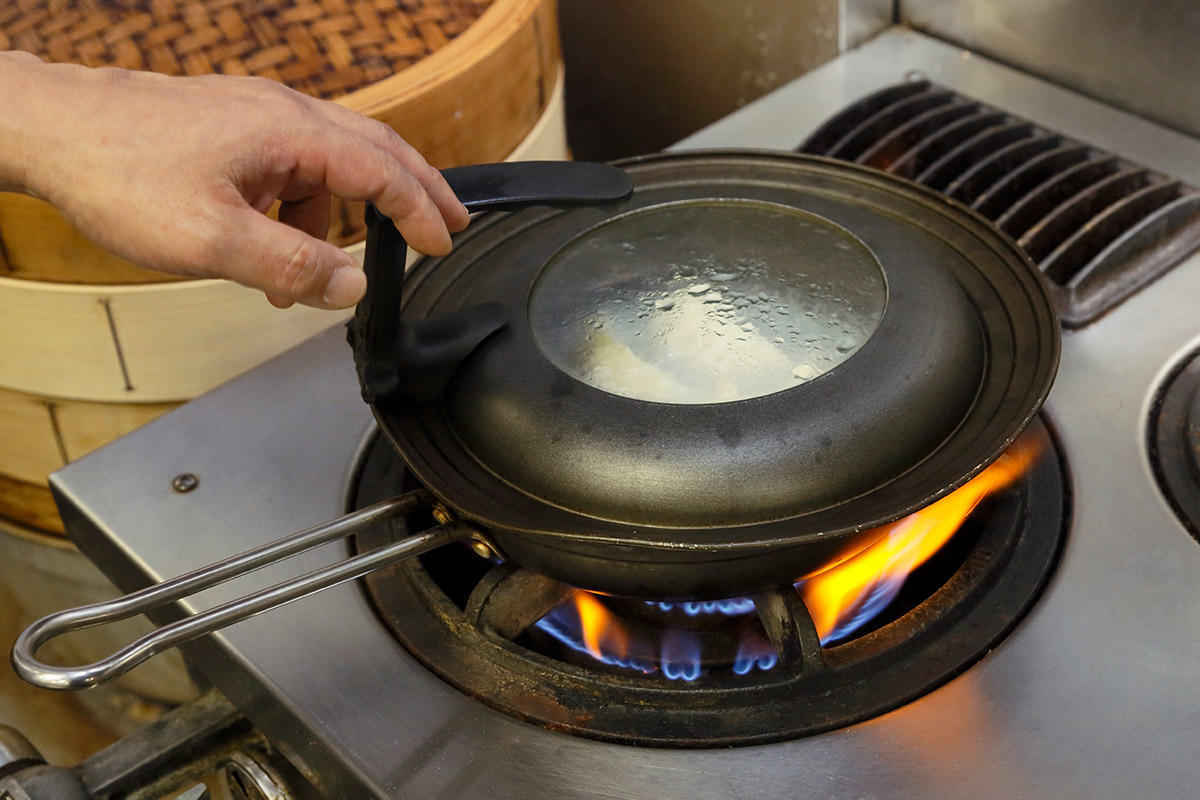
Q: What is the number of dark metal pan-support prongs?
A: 2